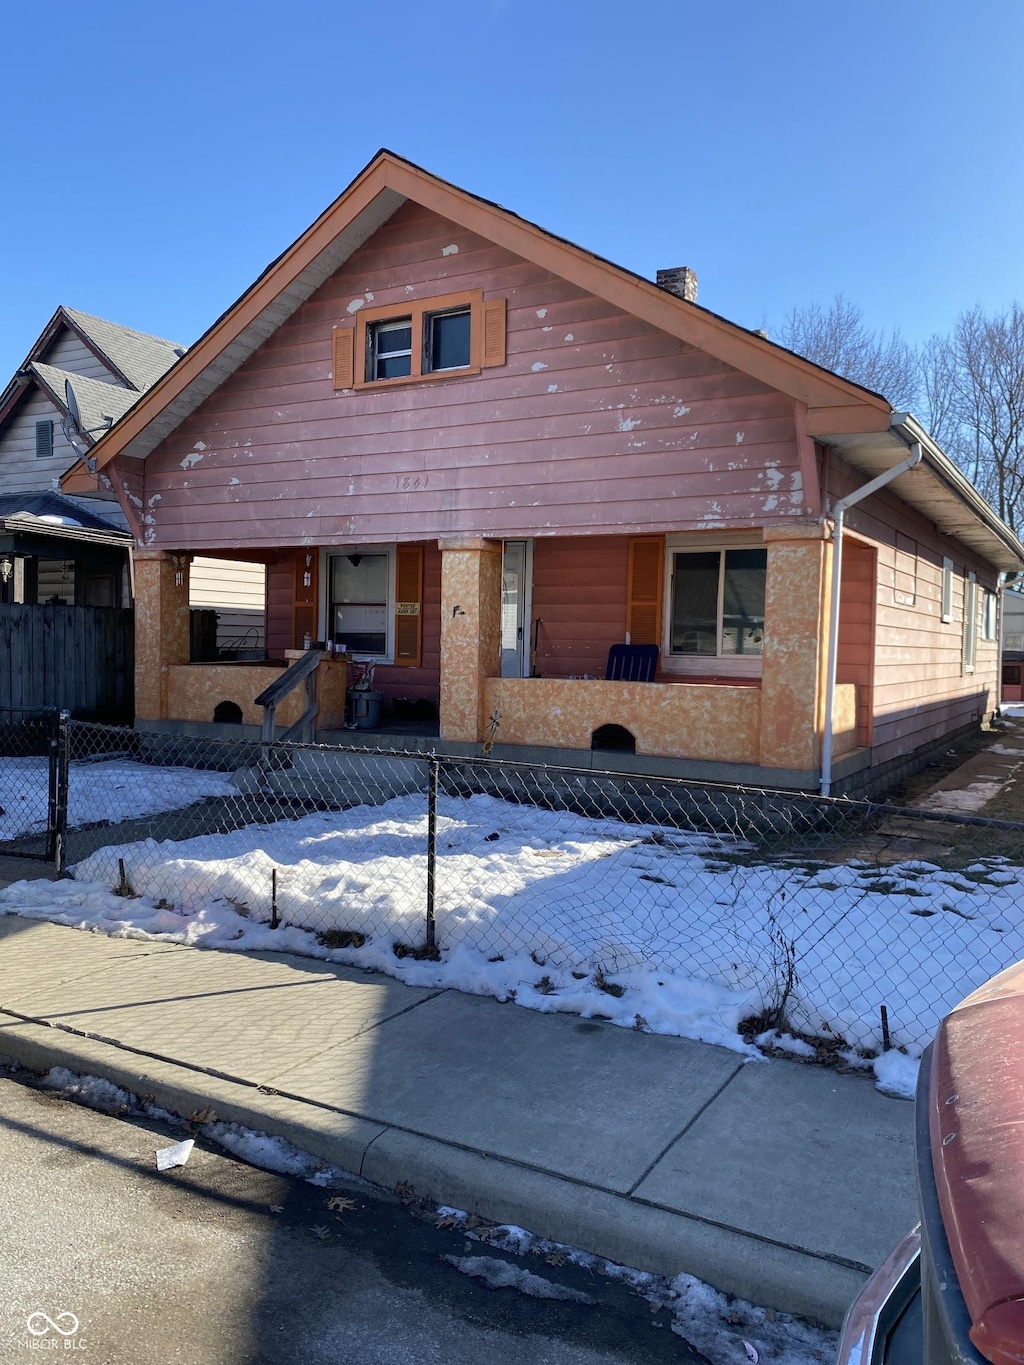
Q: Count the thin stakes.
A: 3